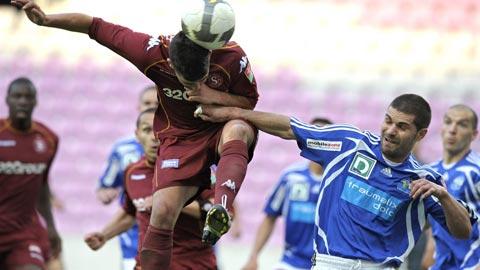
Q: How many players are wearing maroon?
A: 3